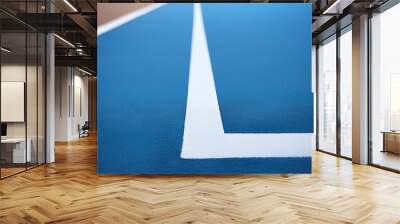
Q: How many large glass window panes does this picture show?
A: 3